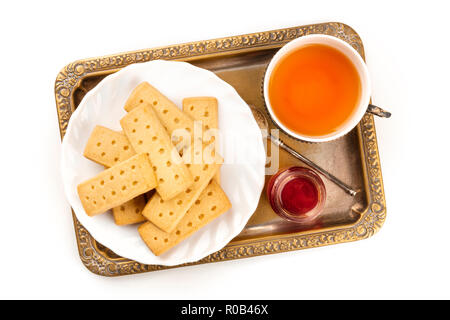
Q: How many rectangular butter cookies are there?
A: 8